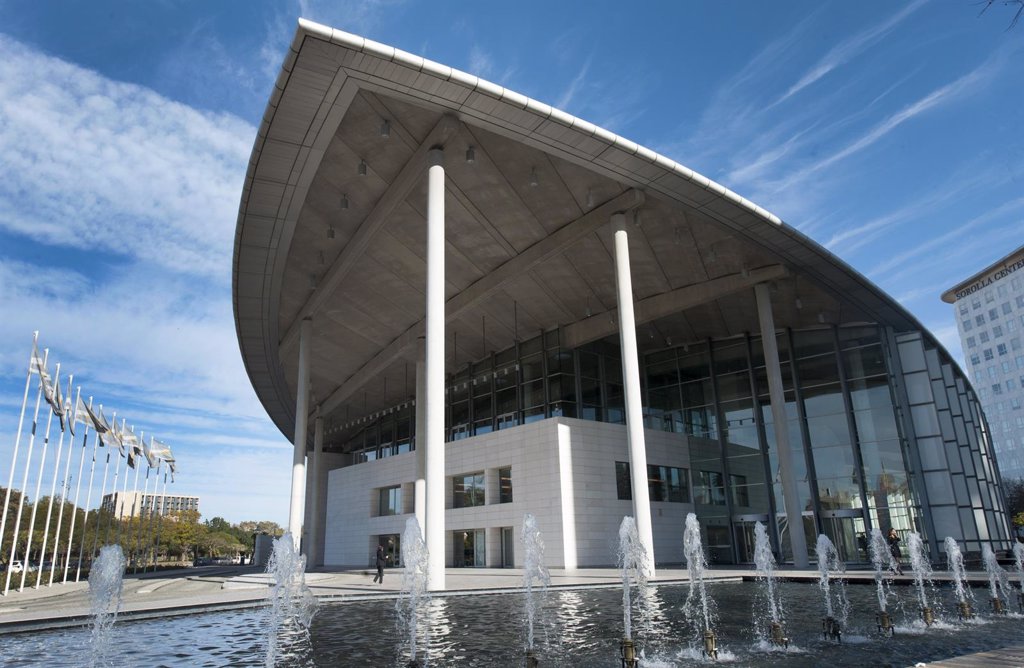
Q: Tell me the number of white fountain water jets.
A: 13